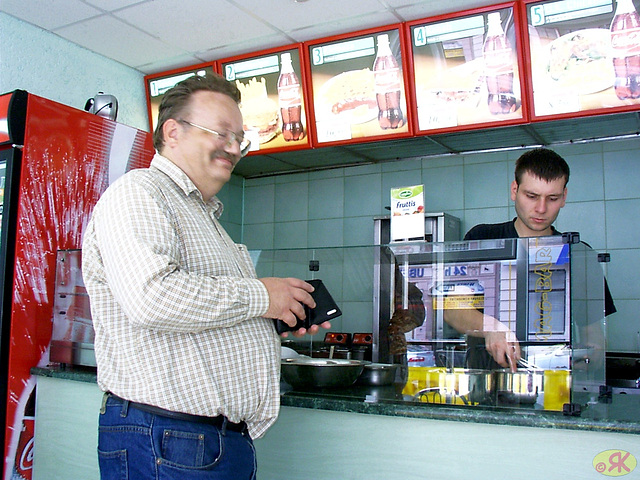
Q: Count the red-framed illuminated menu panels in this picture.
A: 5